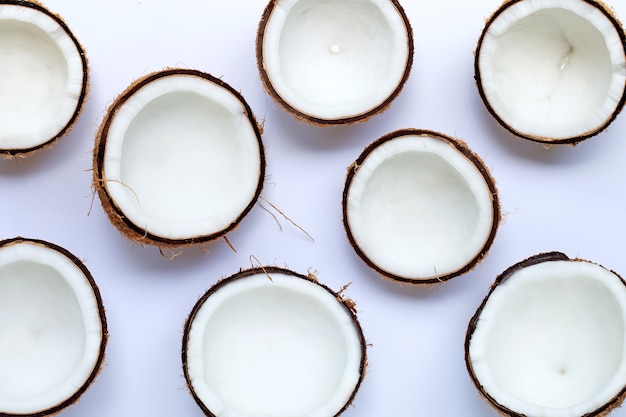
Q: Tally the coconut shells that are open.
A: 8